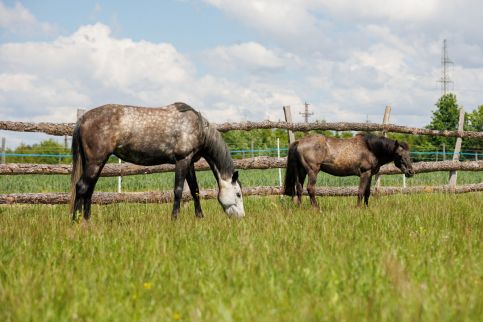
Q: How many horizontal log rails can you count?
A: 3